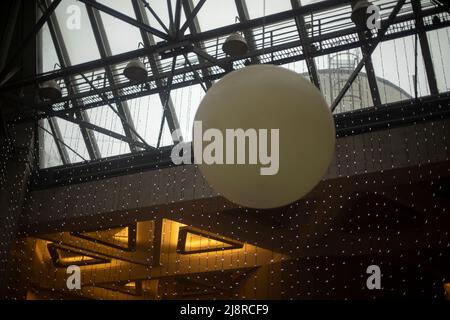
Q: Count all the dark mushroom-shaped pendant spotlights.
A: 4